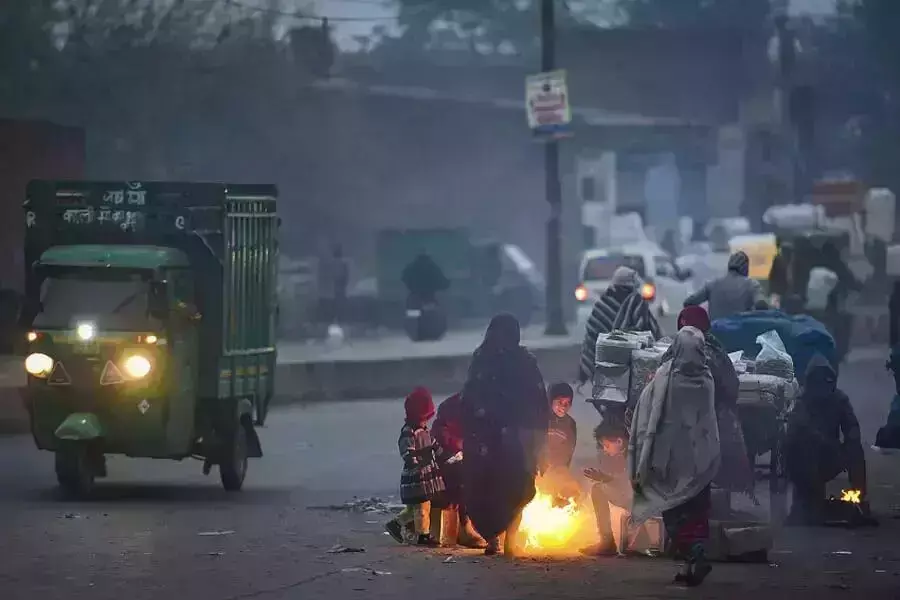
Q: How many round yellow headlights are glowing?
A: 2